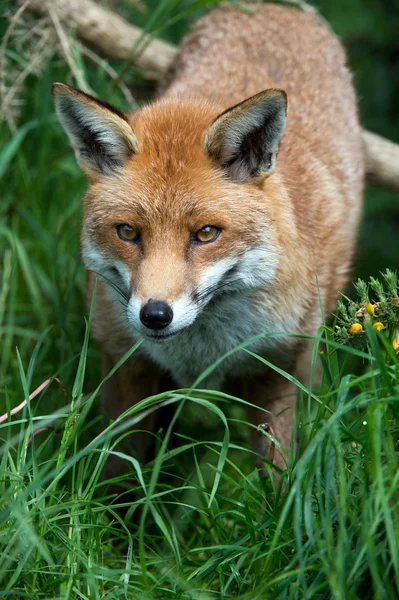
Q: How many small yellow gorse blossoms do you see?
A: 4